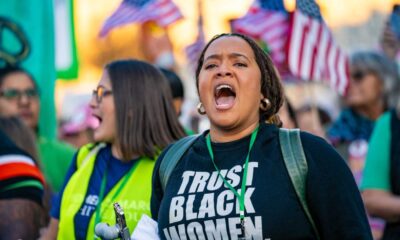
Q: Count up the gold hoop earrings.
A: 2